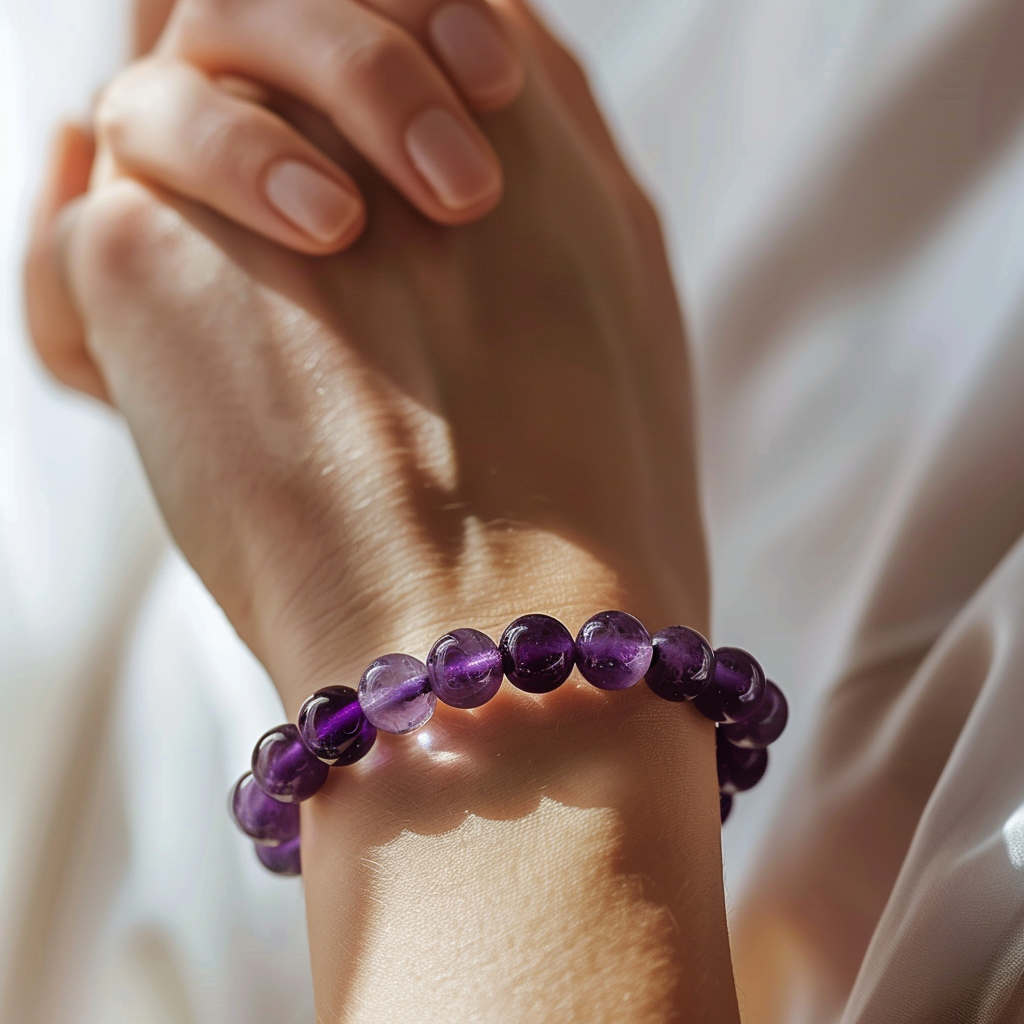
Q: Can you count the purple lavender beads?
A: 13